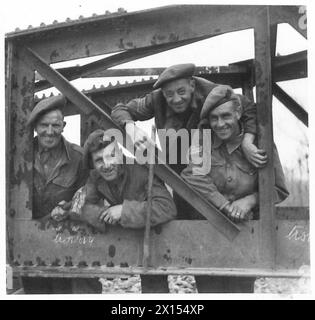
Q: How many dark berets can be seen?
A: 4